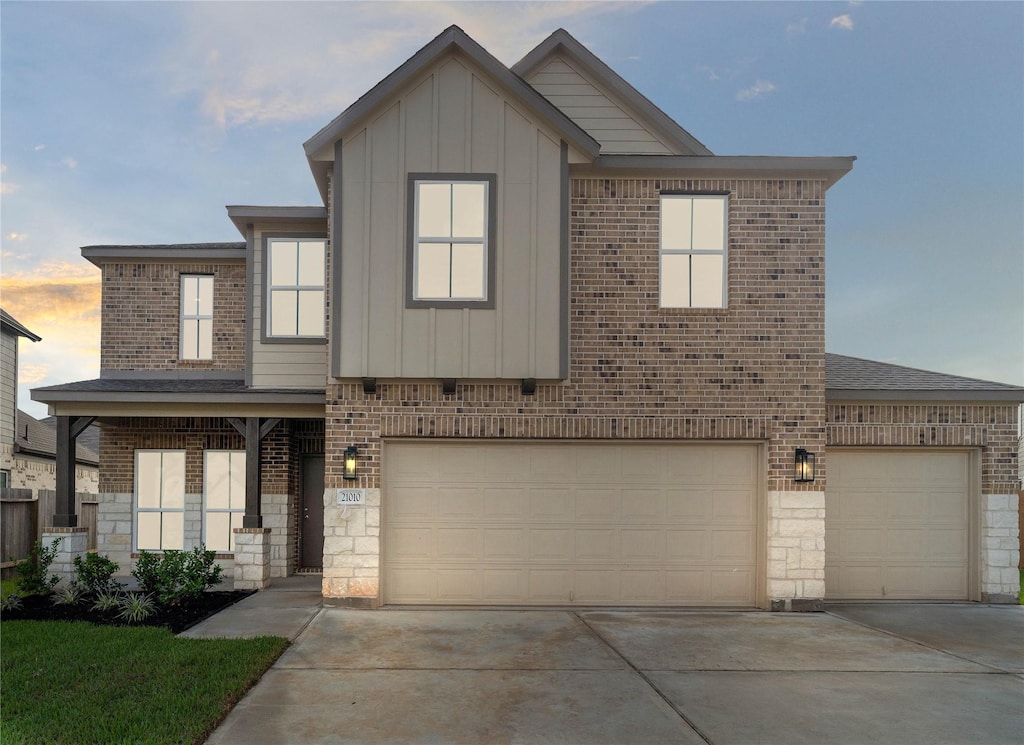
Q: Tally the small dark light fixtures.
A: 2